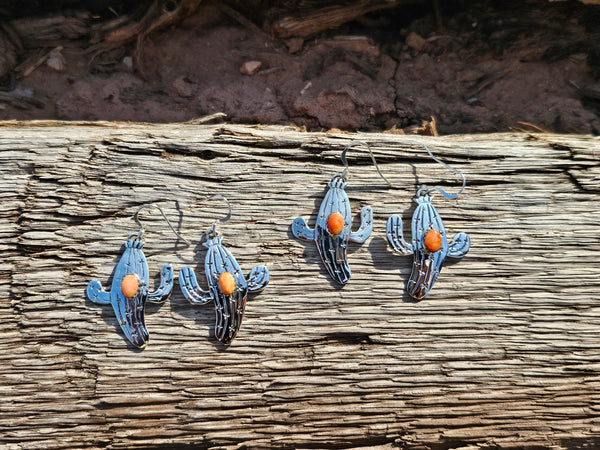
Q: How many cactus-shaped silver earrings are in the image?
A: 4